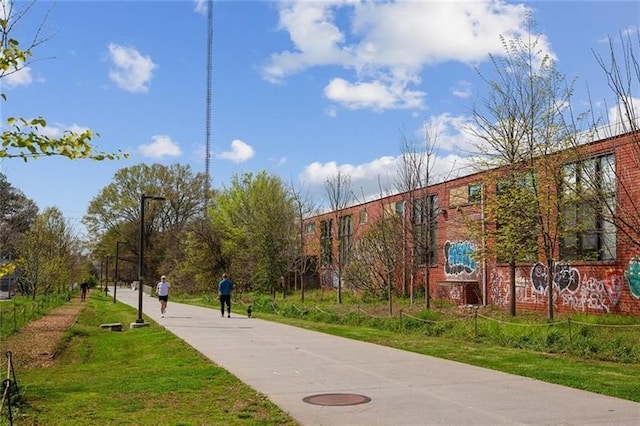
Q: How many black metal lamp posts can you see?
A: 4